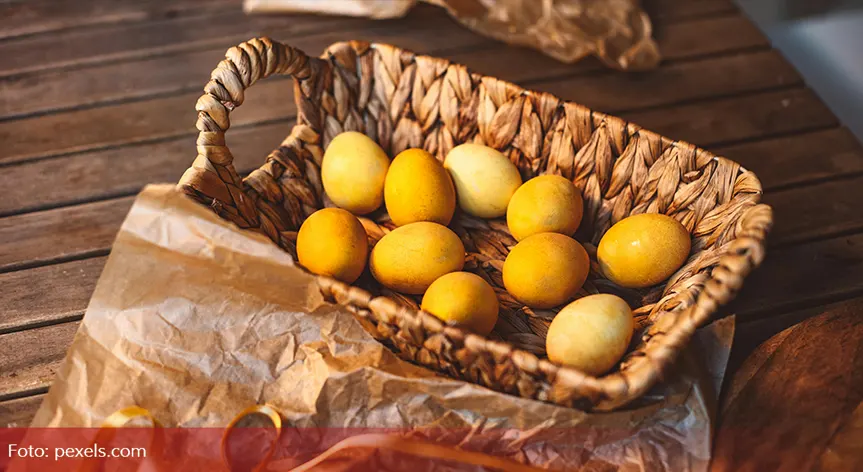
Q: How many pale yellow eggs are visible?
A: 2